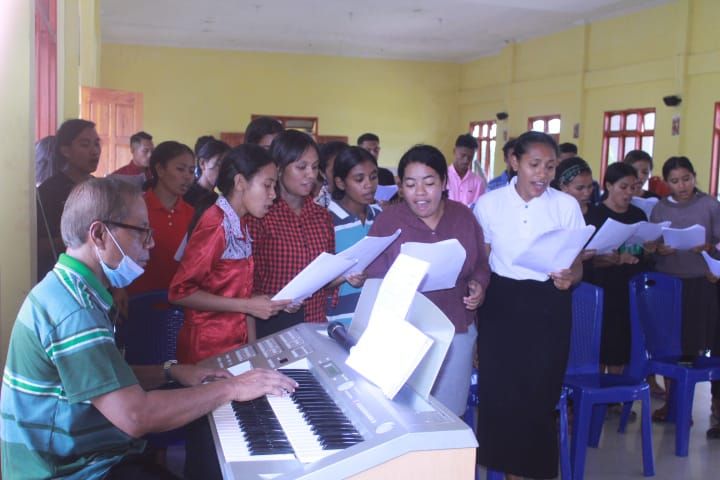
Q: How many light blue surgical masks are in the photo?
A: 1